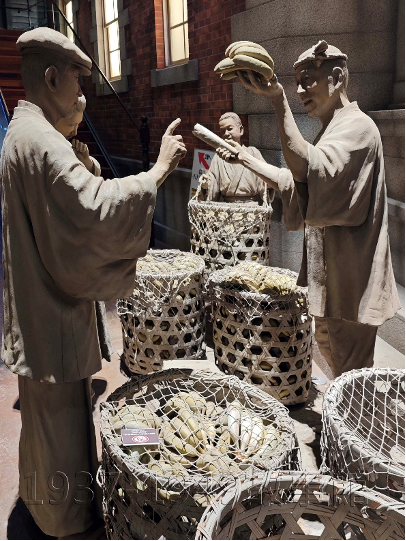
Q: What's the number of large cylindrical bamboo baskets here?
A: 6